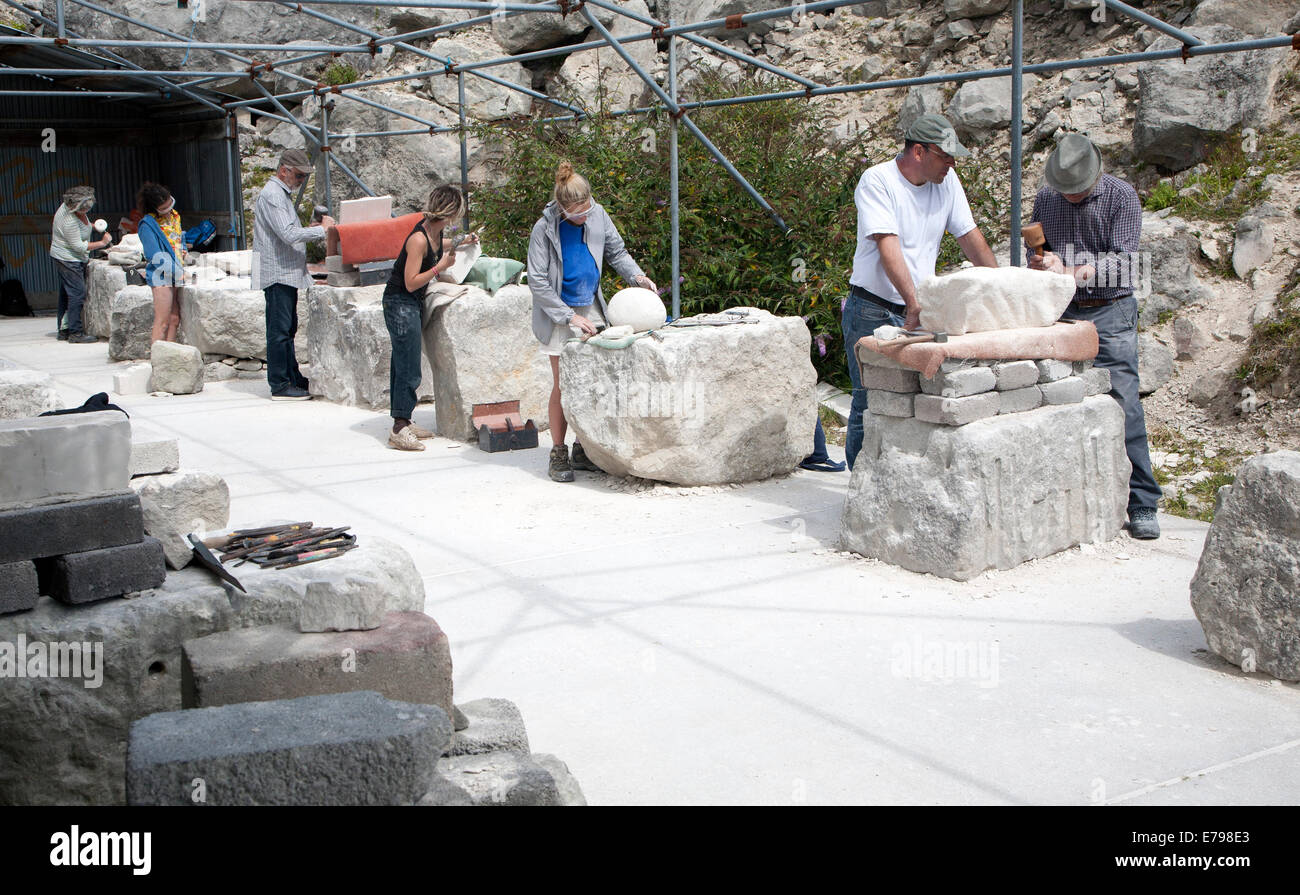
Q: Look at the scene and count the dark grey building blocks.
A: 3